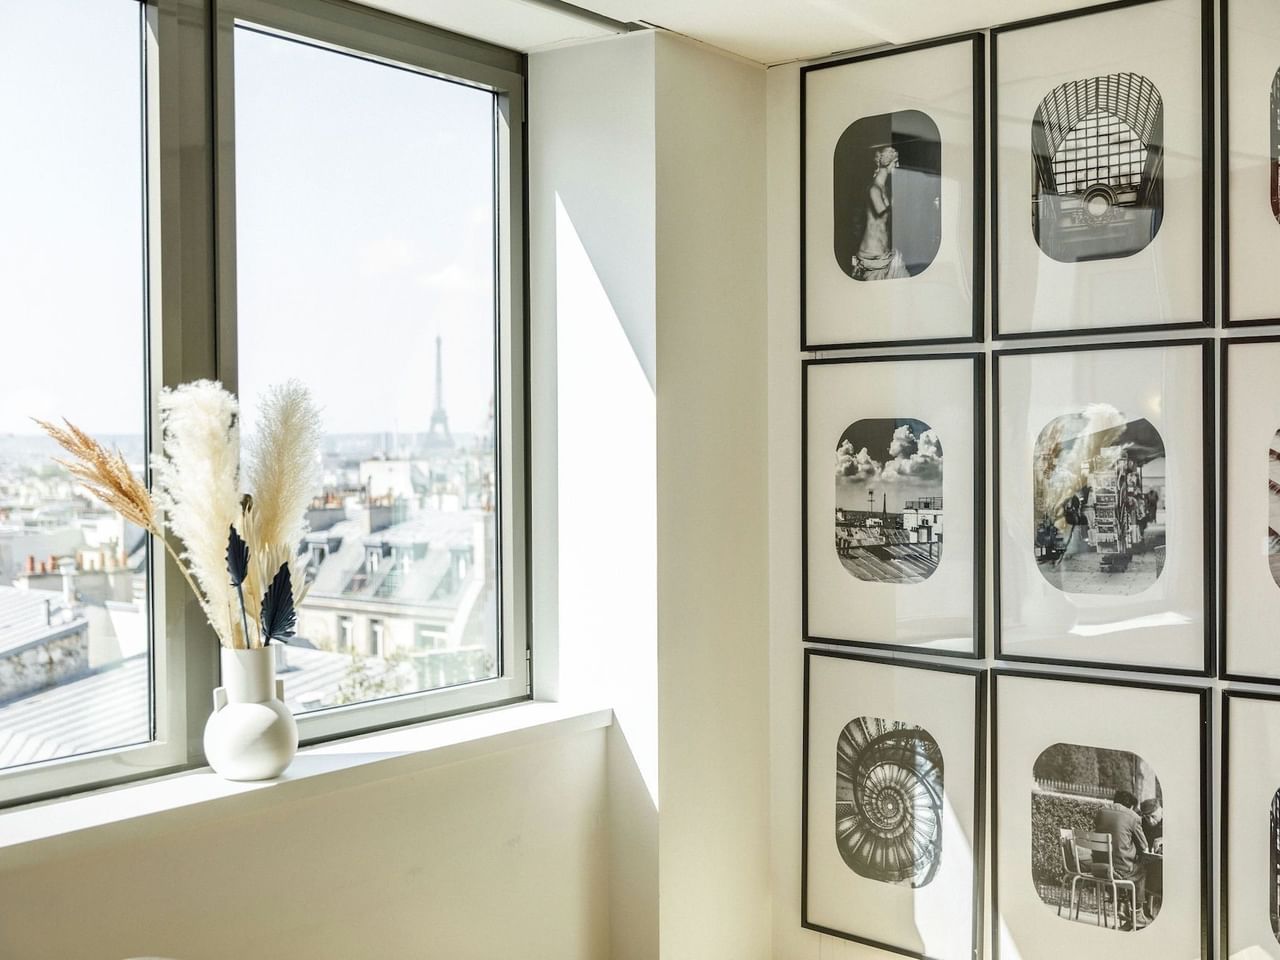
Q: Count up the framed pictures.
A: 9